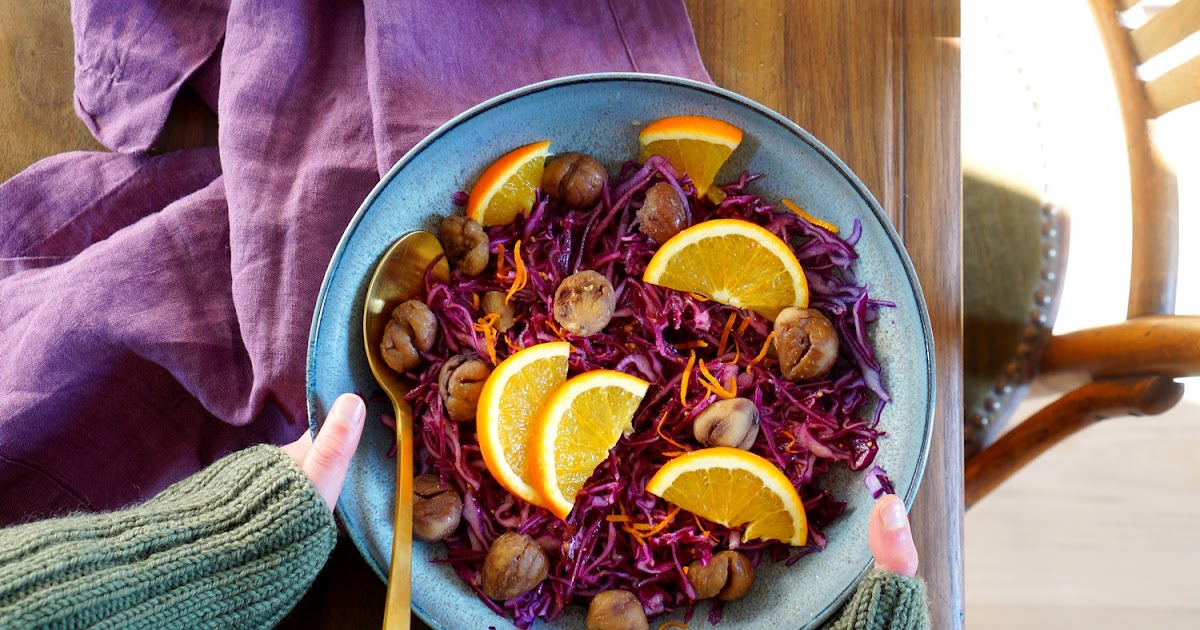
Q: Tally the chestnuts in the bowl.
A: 13